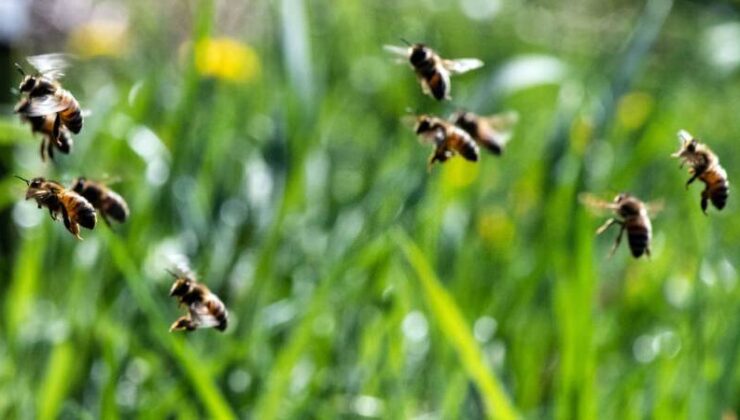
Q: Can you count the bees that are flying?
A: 10